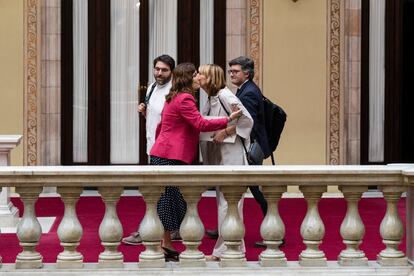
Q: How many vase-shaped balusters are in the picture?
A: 10